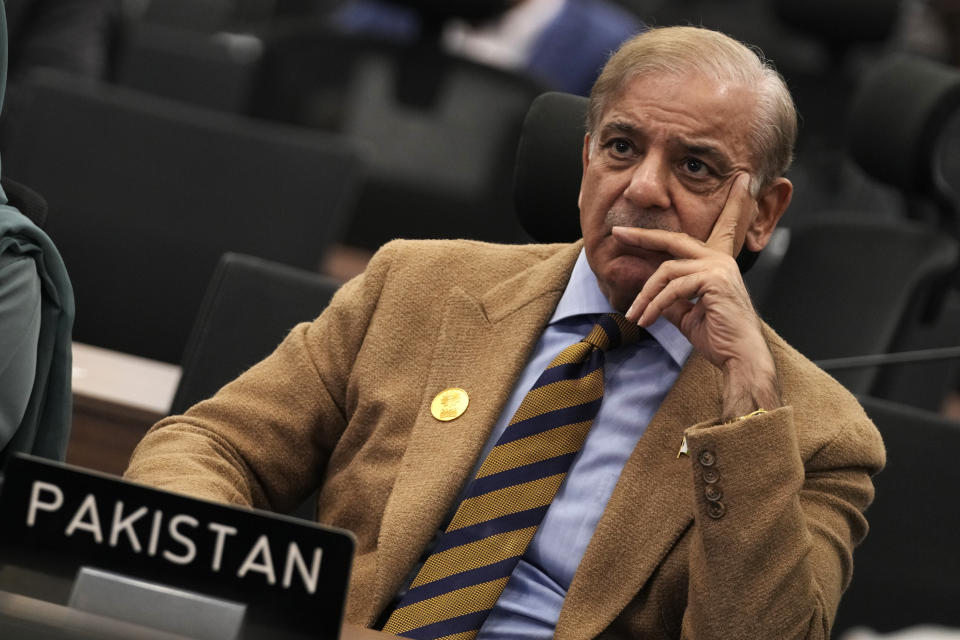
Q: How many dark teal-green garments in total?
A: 1